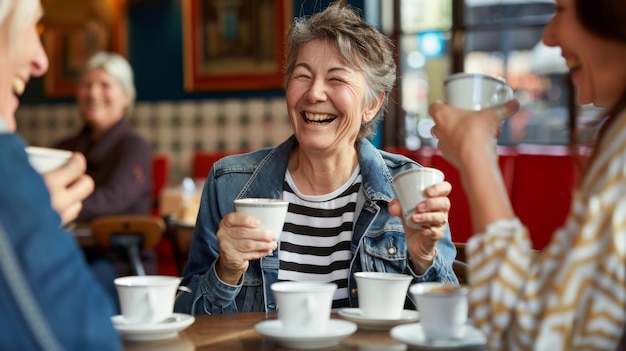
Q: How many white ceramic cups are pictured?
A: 8